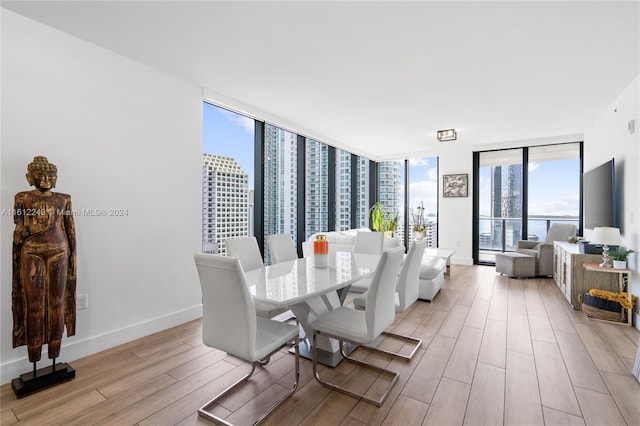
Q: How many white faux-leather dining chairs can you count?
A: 6